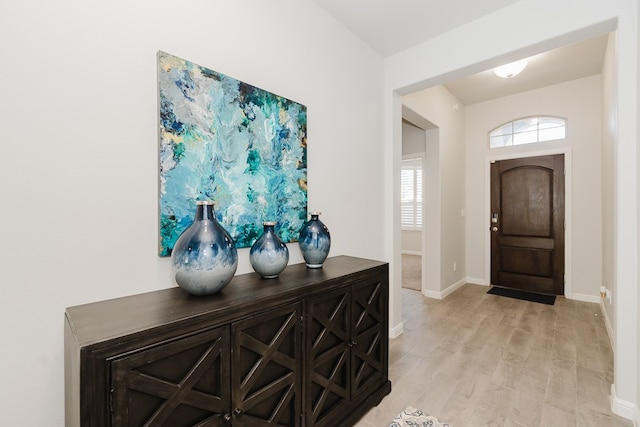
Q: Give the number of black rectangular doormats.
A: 1